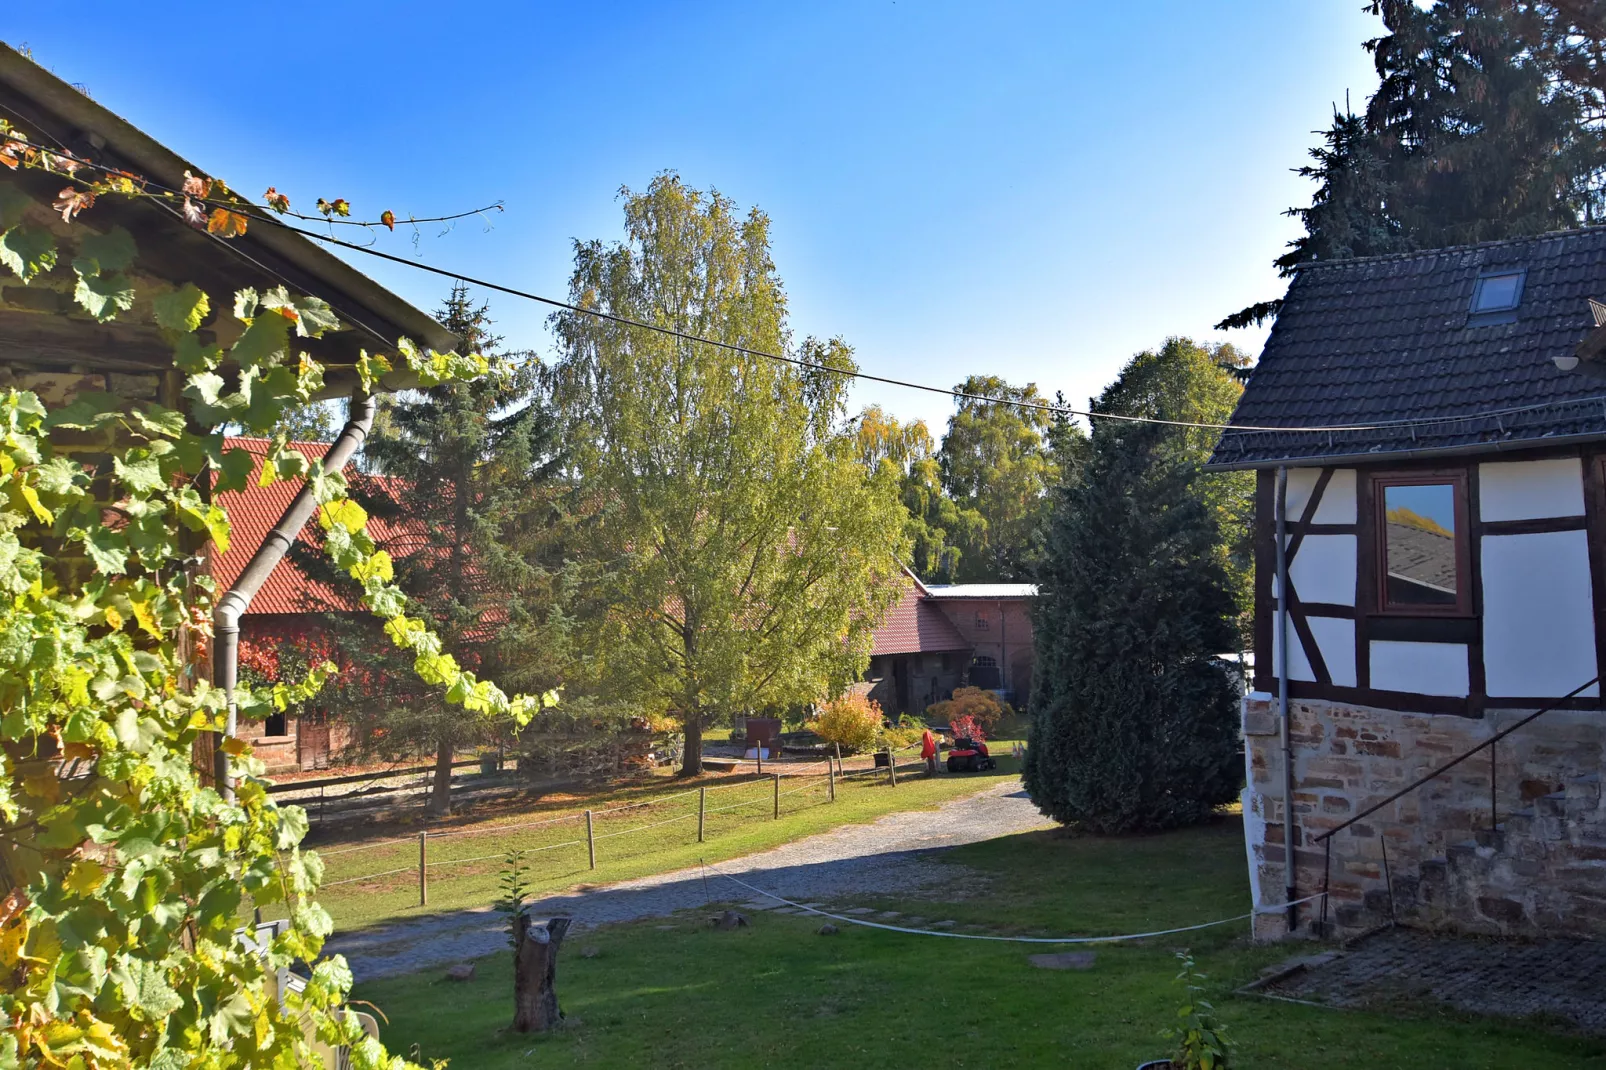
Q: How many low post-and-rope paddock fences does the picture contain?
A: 1